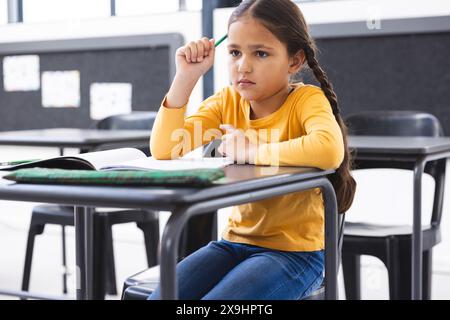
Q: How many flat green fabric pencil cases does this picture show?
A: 1